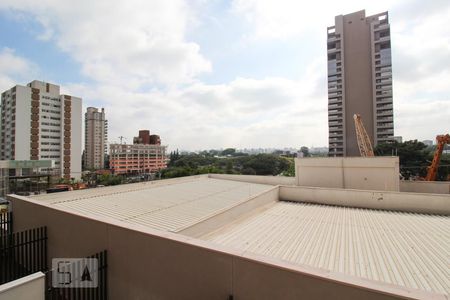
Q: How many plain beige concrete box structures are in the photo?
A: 1